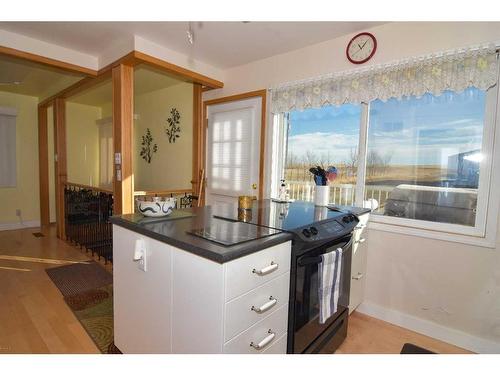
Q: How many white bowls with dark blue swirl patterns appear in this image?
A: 1